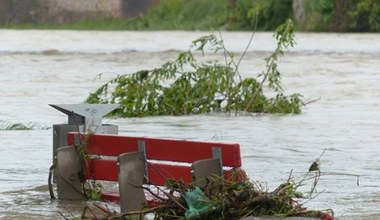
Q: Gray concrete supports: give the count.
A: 3